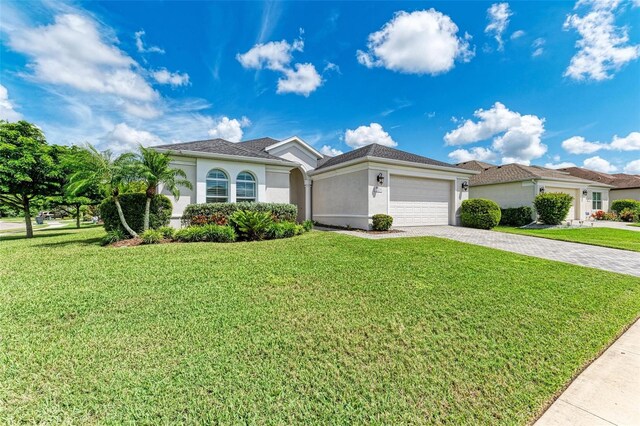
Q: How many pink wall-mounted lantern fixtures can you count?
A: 0